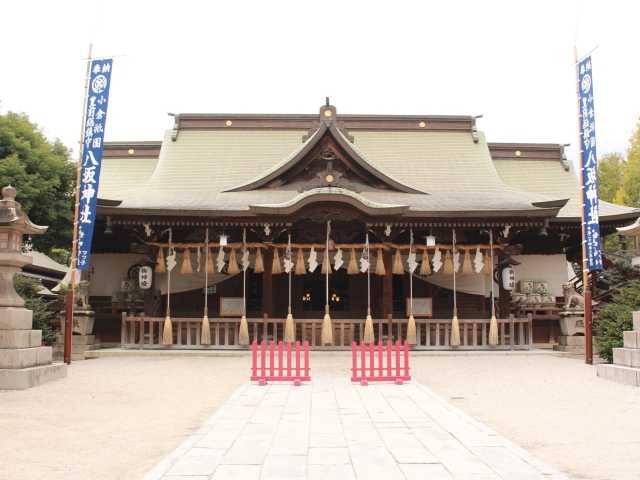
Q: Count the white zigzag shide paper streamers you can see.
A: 12